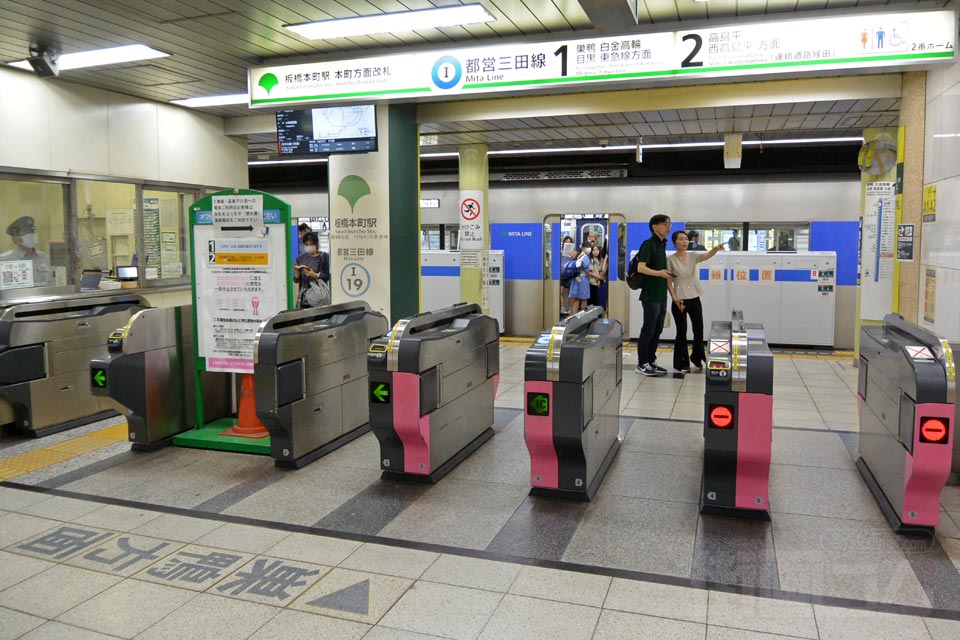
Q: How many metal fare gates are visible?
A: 7